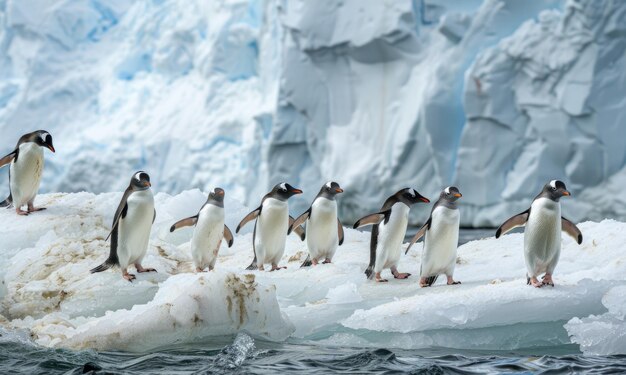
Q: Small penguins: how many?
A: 8